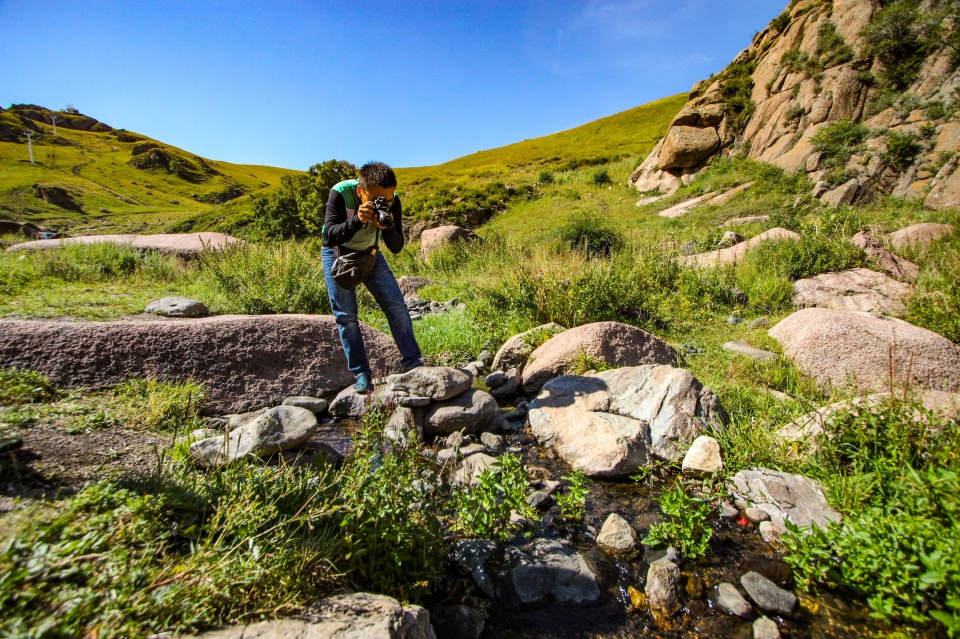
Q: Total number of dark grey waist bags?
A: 1